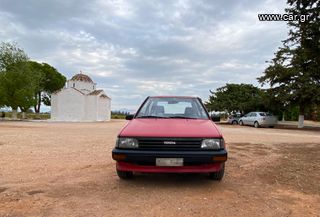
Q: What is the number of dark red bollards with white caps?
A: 0